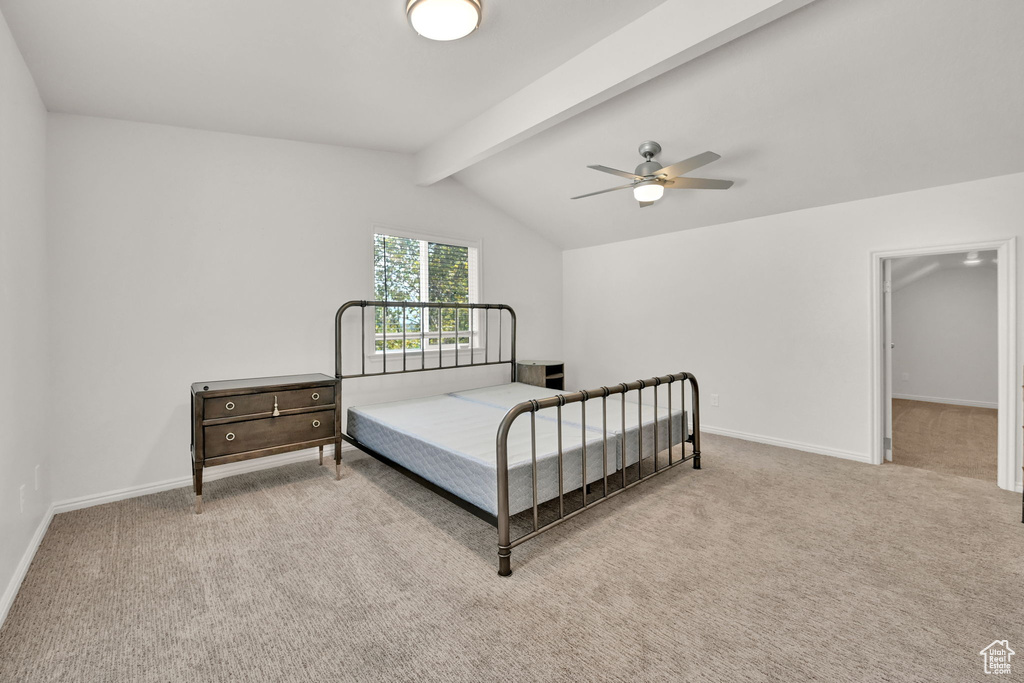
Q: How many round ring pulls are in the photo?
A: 4